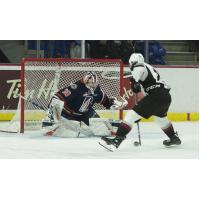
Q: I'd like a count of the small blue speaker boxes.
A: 0